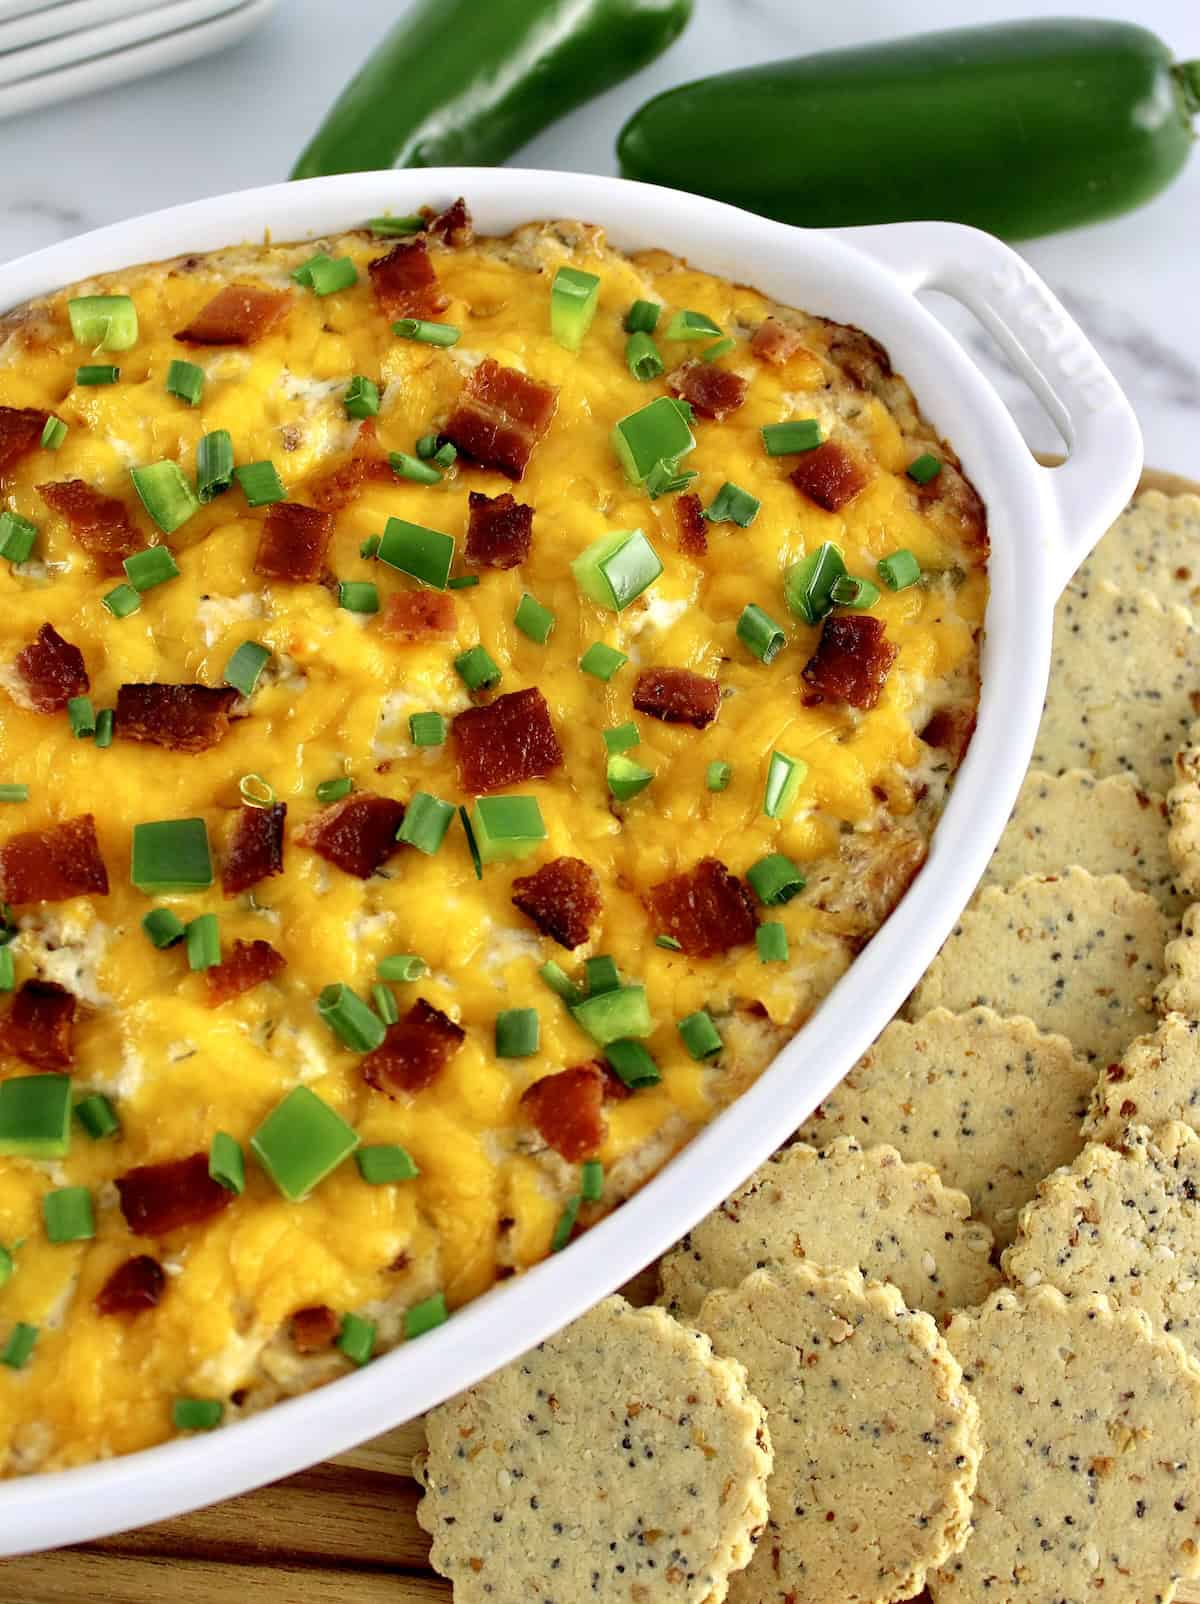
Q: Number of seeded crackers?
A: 13